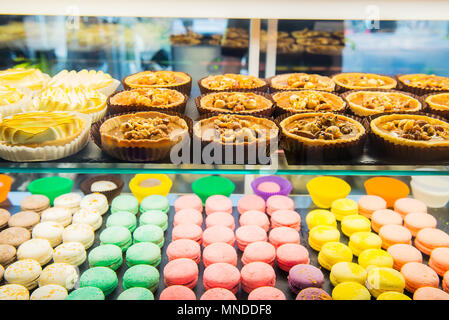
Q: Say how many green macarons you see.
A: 12